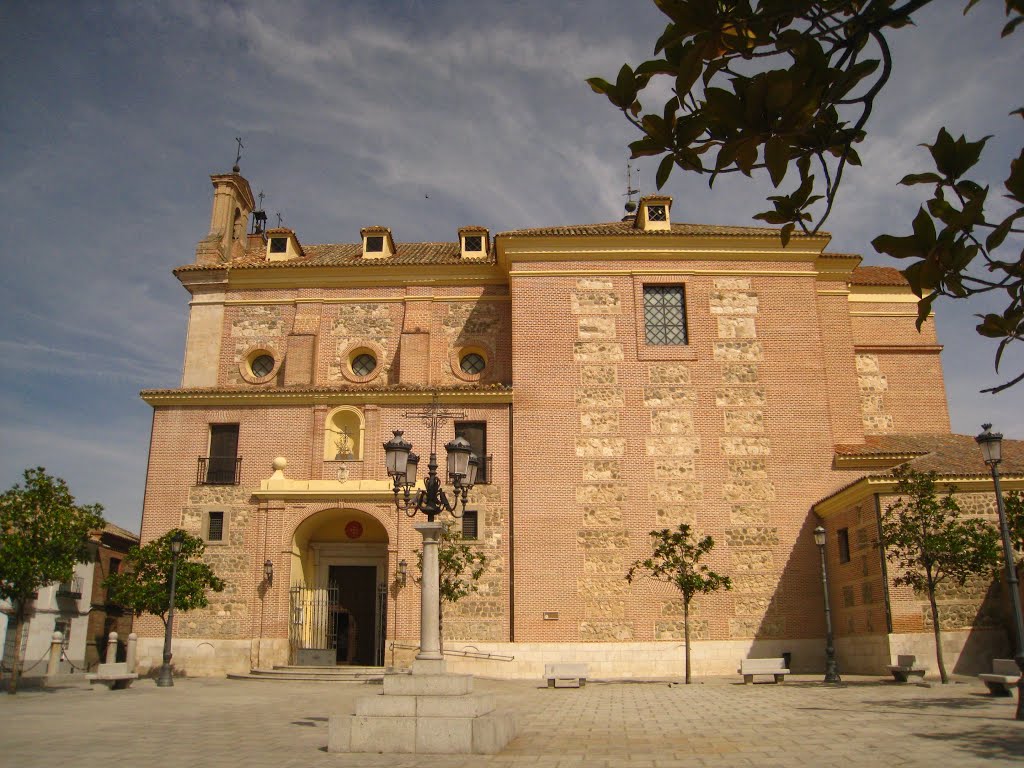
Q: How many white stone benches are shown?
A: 5